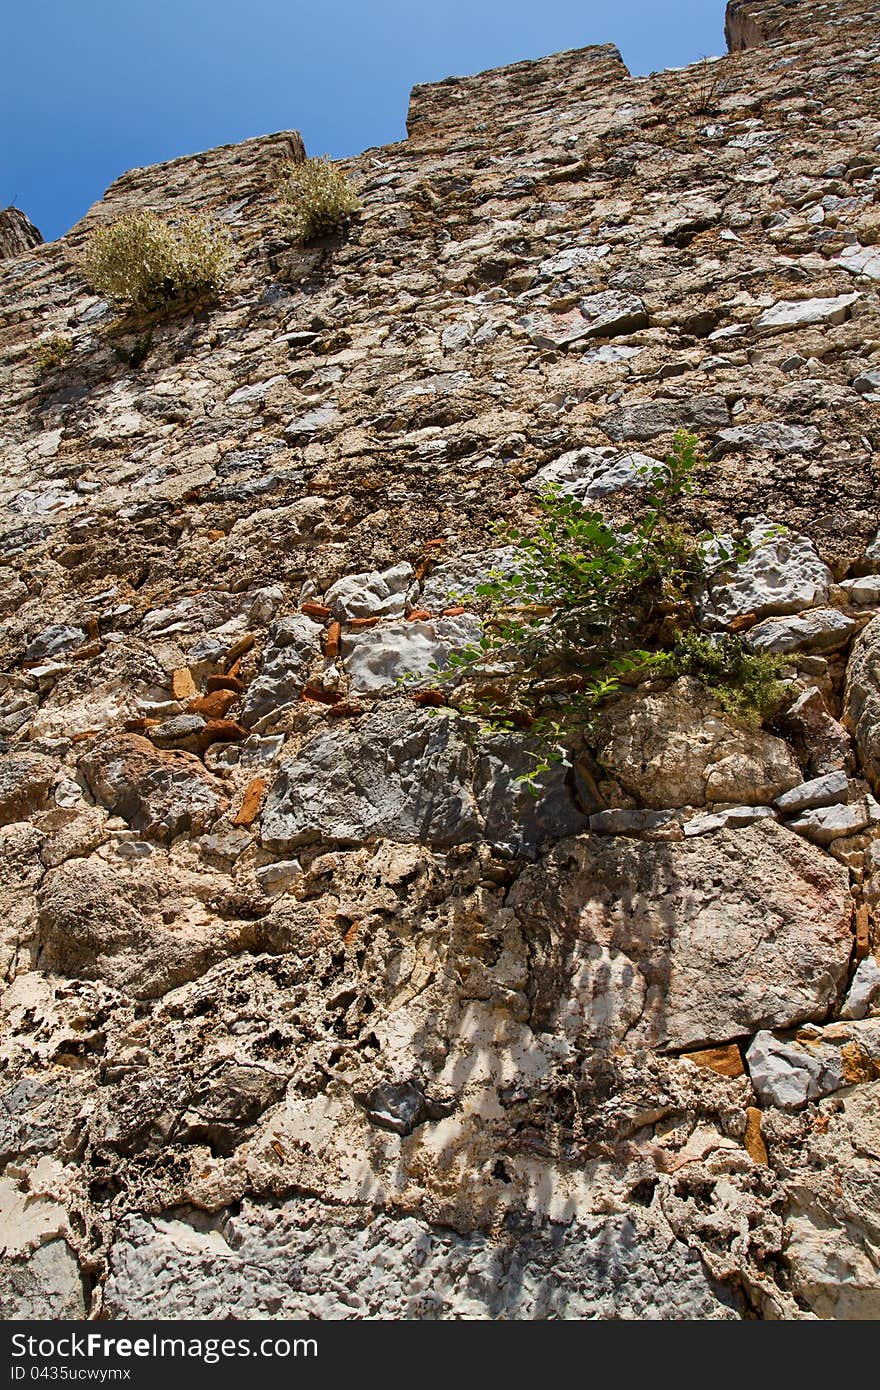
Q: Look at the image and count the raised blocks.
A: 4